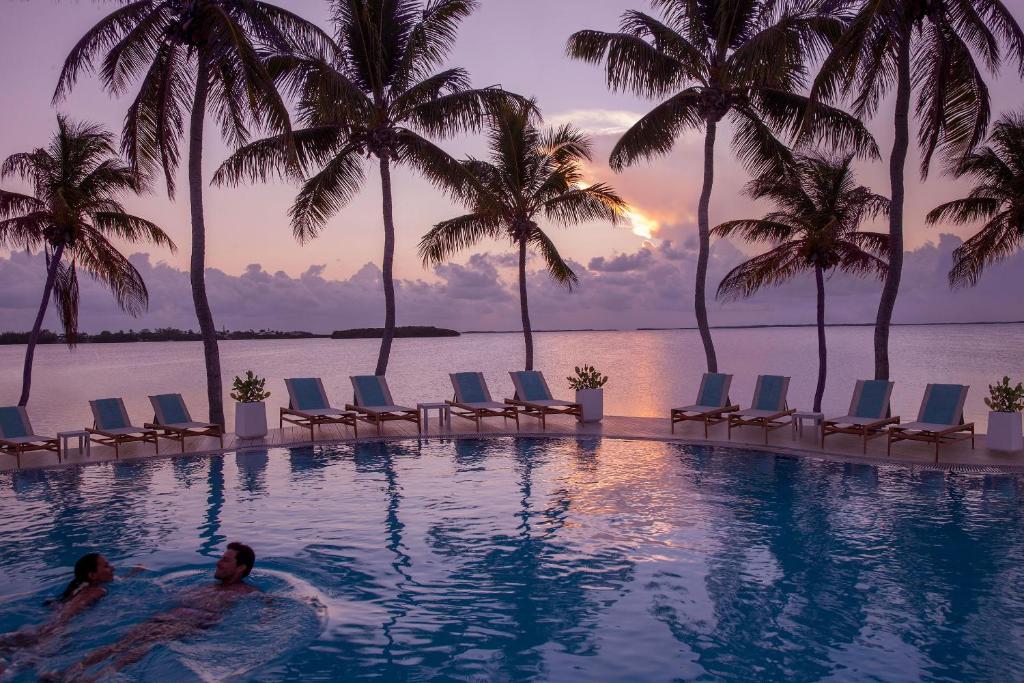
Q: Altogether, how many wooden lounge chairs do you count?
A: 11